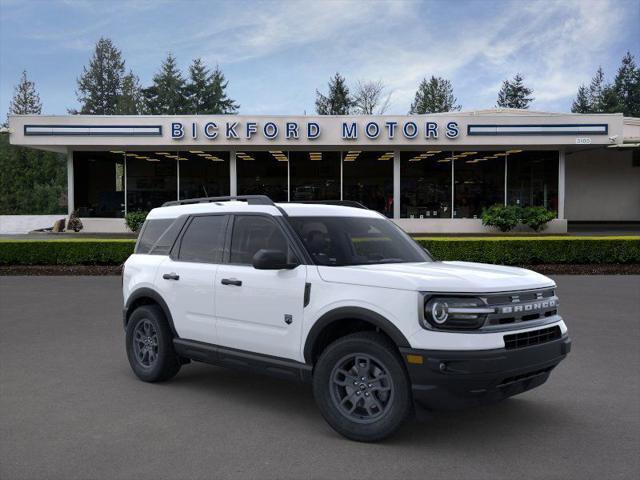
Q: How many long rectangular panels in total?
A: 2